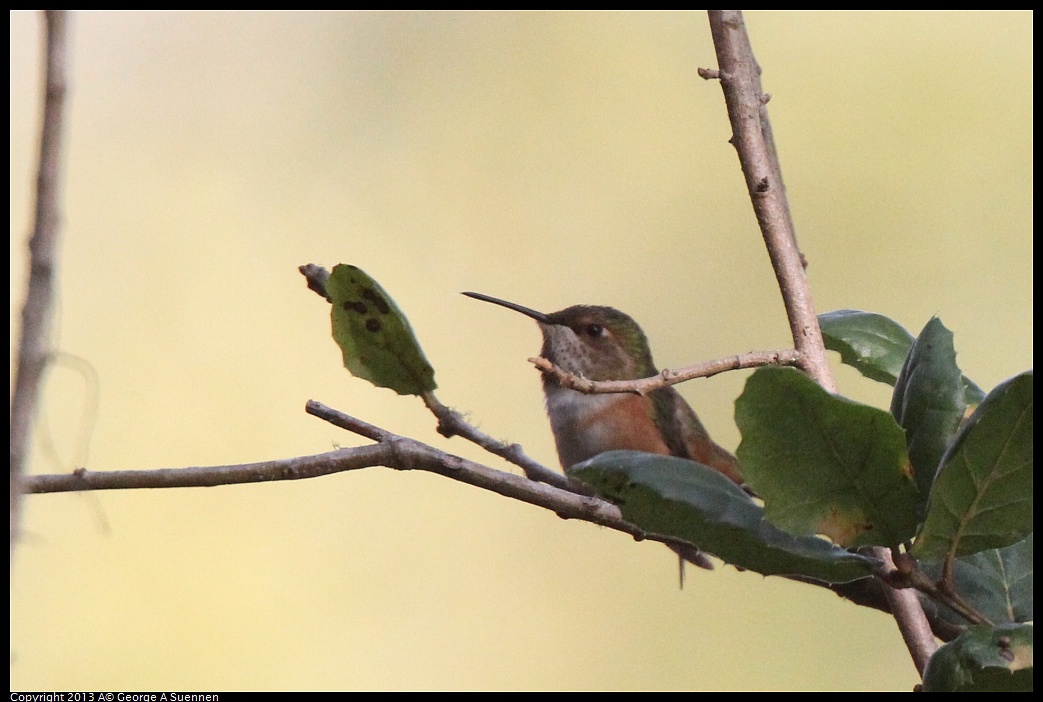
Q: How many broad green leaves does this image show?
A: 8